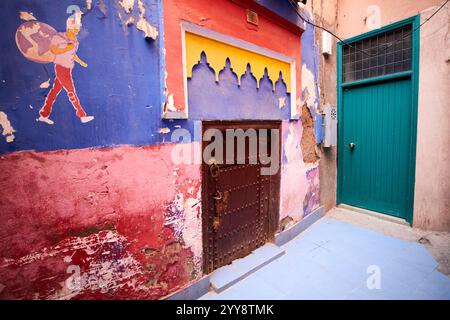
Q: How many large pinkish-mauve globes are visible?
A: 1